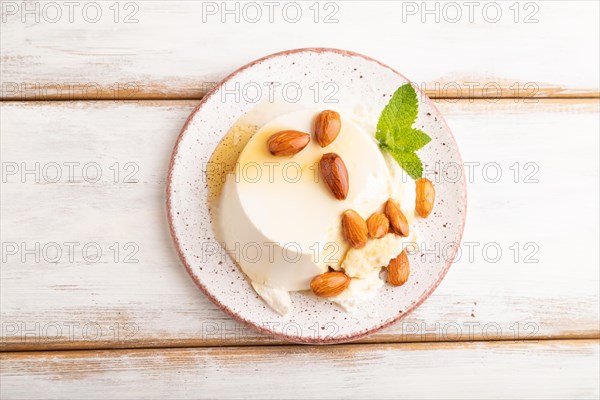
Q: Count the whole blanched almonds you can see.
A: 0